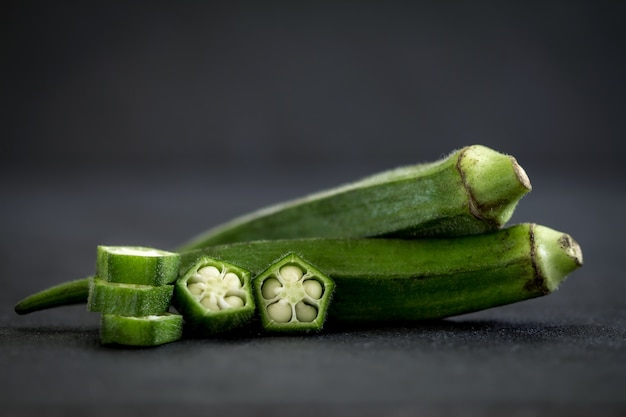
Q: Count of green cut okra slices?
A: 5